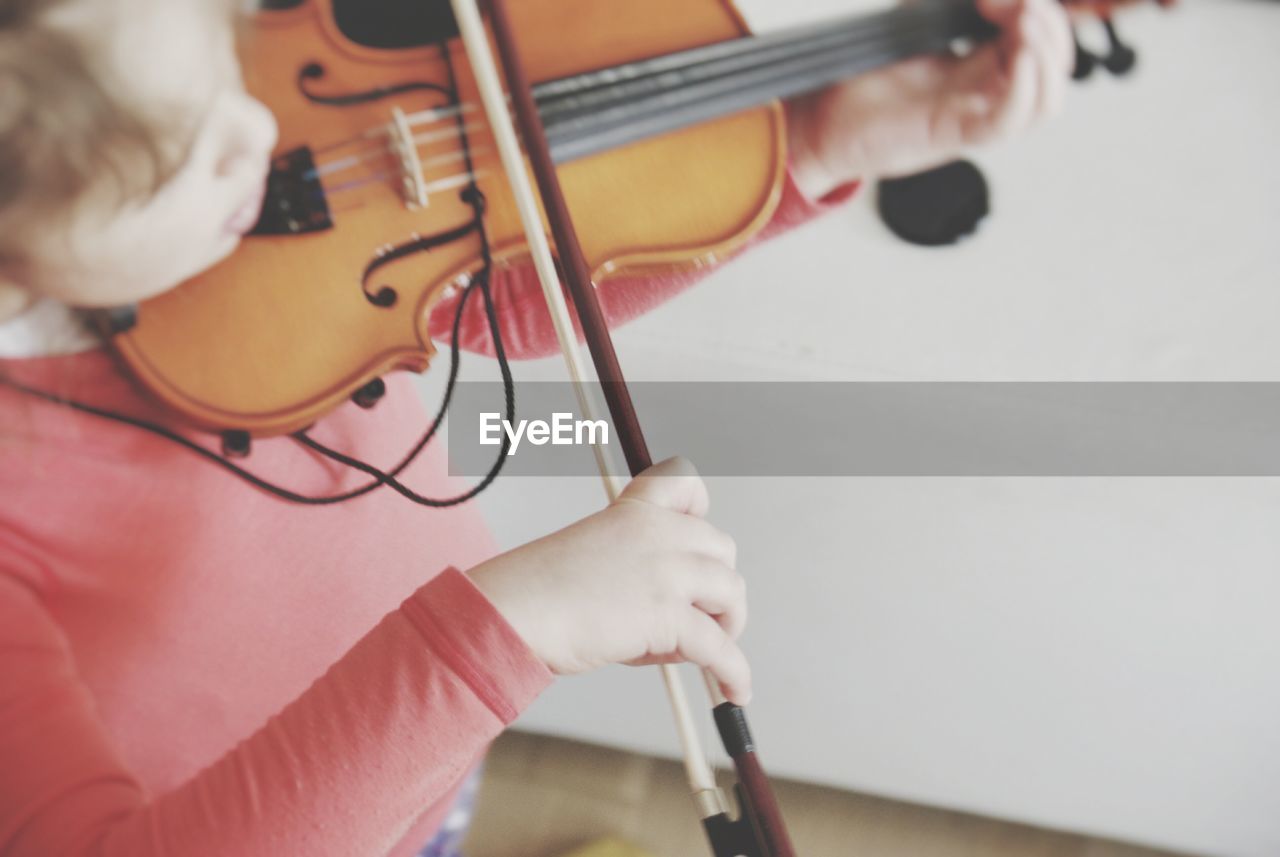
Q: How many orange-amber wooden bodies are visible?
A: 1